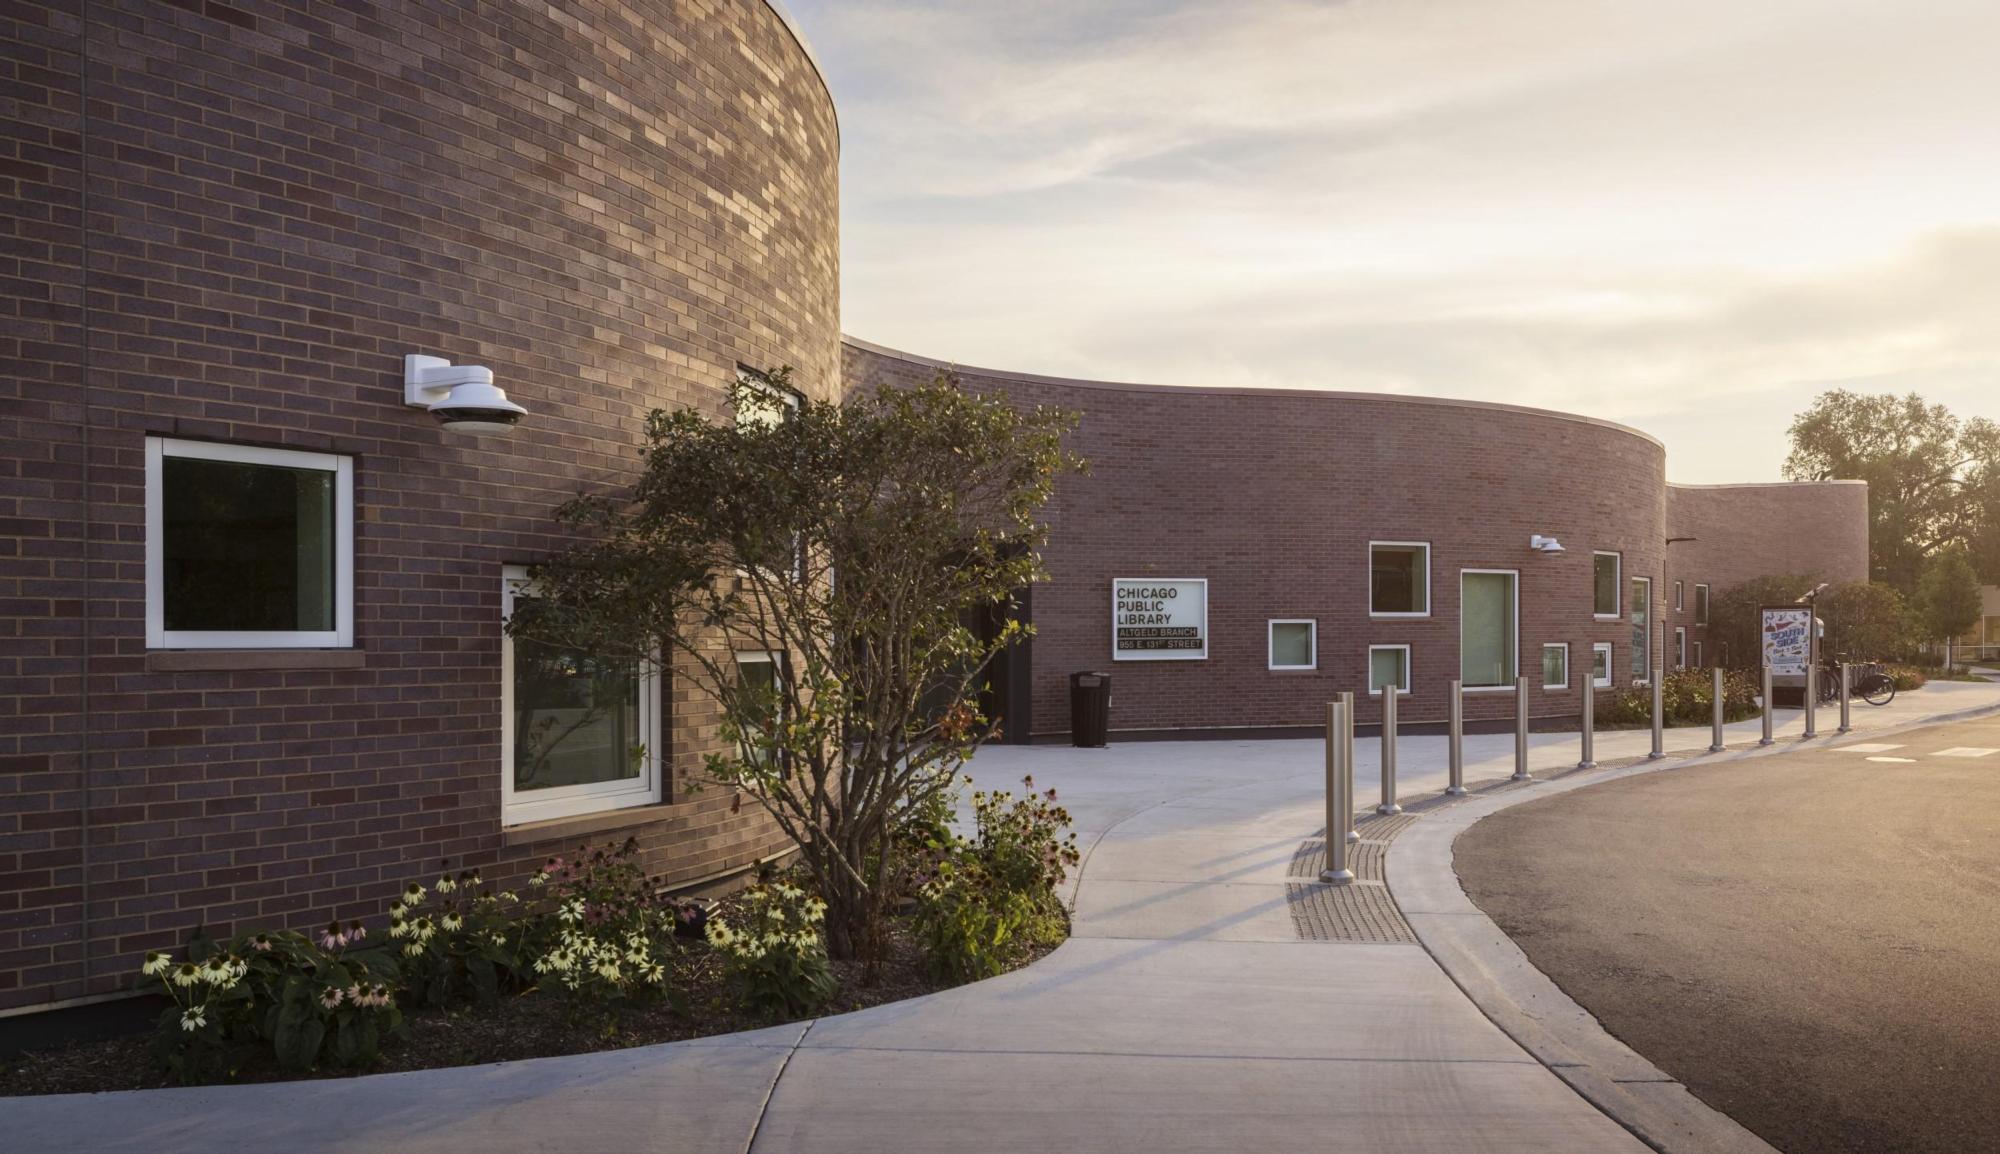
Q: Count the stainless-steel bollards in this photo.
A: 11